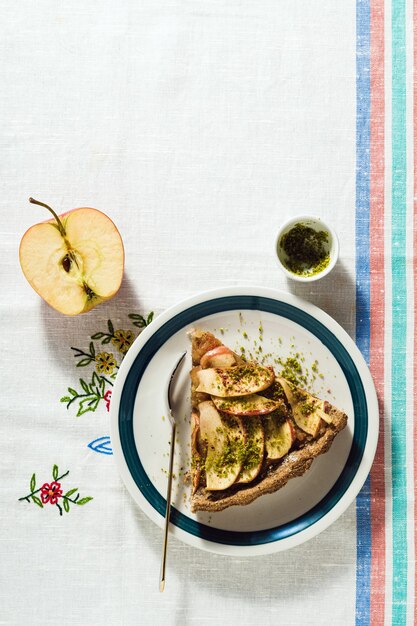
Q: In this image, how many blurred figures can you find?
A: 0